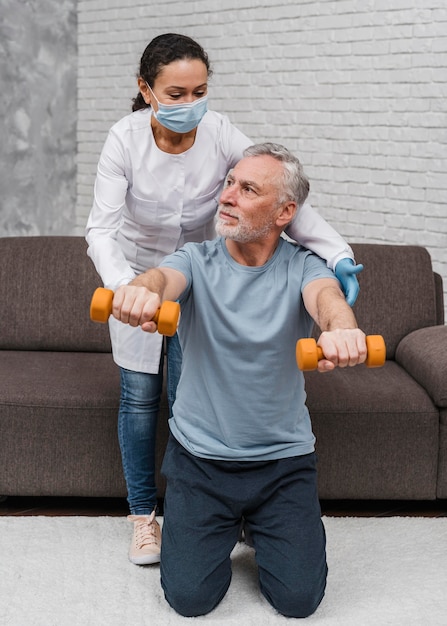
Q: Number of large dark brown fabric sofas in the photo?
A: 1